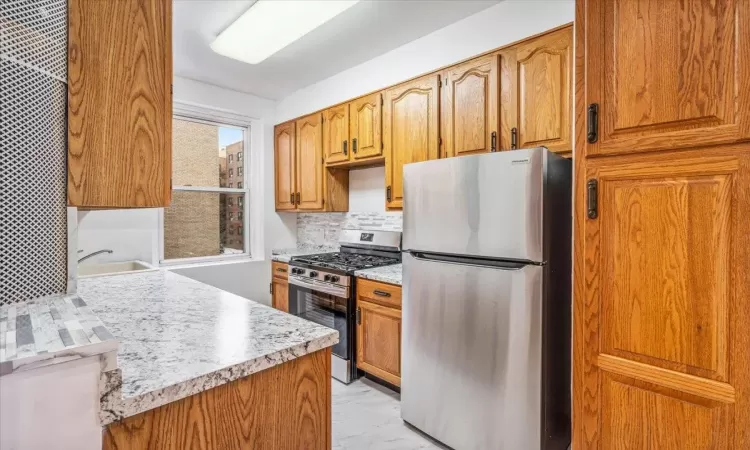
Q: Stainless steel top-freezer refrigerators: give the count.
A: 1